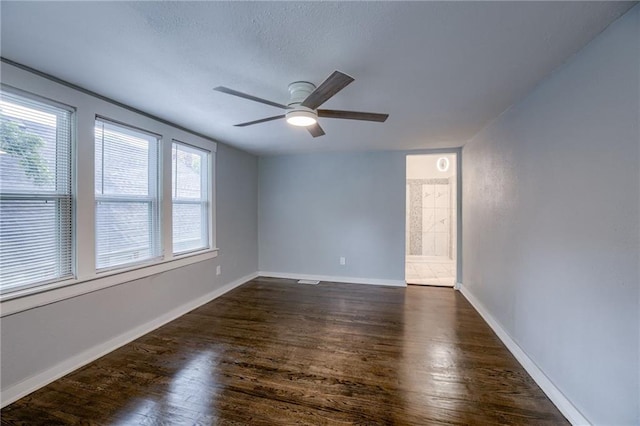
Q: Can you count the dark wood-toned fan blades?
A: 5